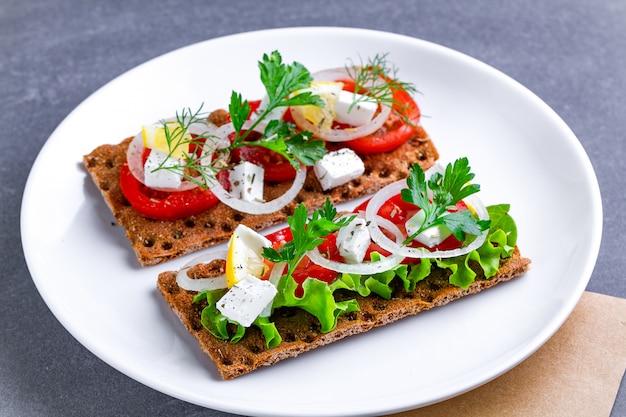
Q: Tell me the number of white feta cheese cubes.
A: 7